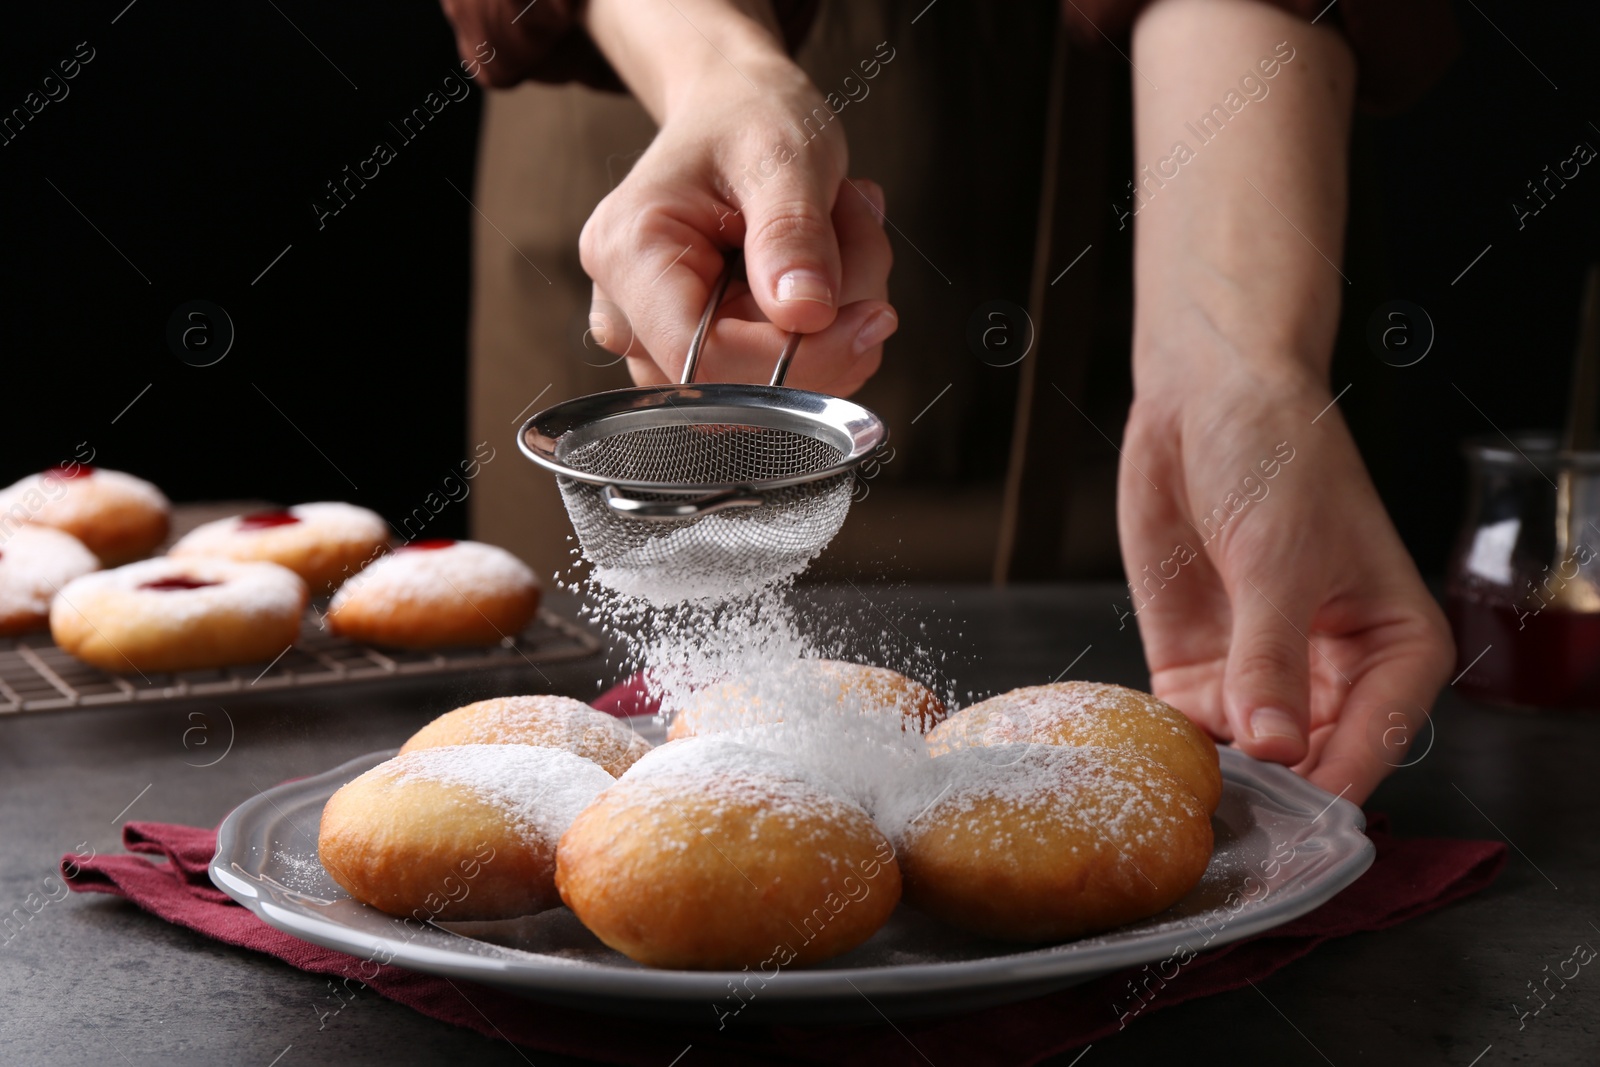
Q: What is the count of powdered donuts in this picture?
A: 11